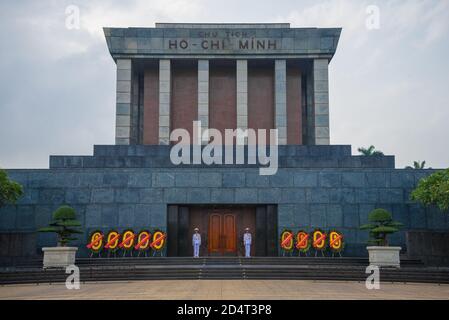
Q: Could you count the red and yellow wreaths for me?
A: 9